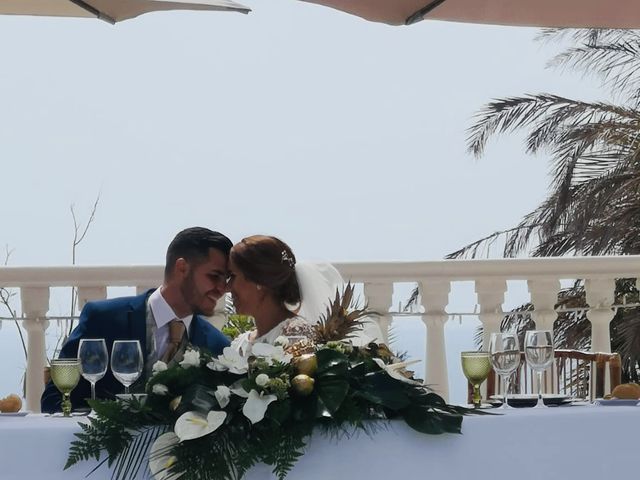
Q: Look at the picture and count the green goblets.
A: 2